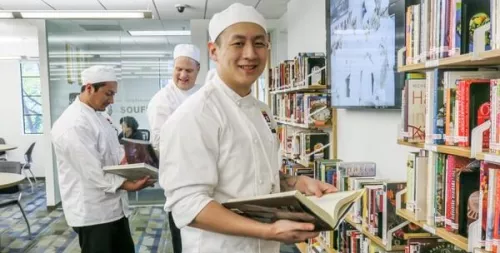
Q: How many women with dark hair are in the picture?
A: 1